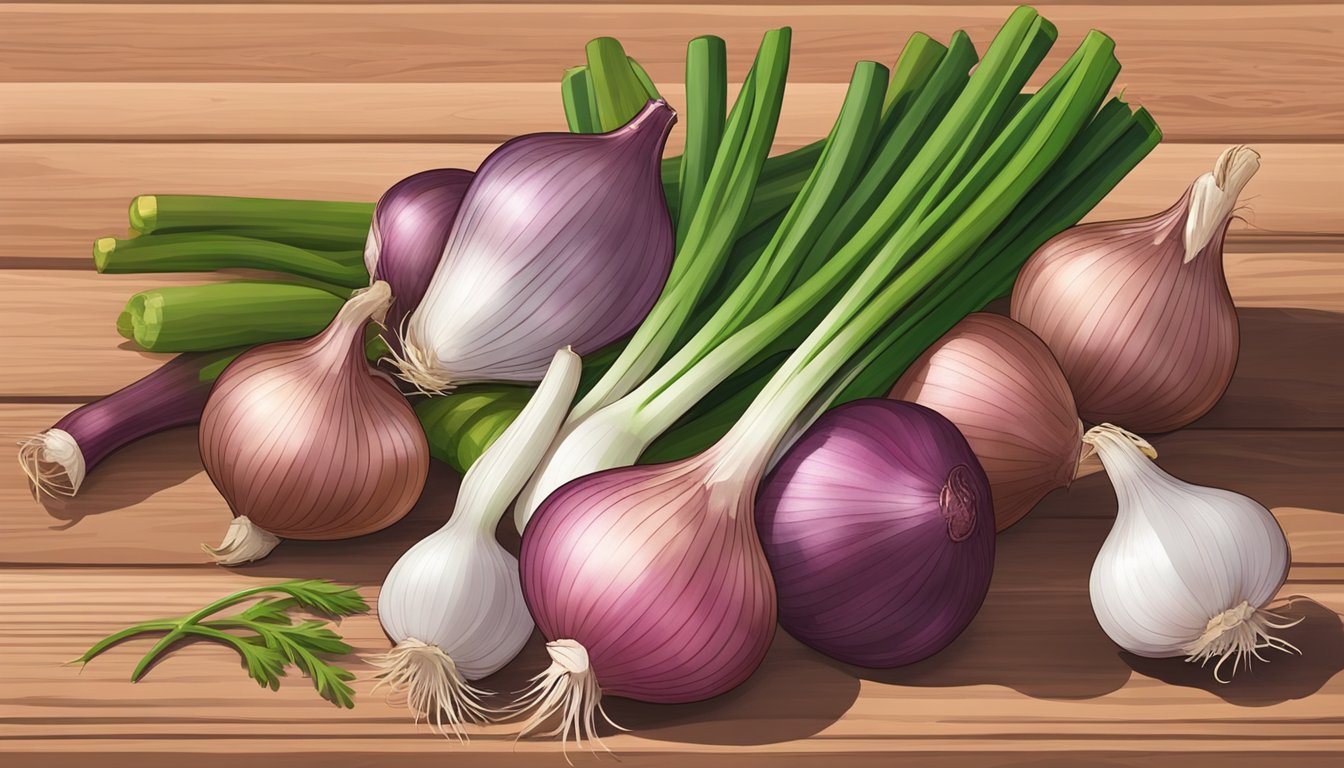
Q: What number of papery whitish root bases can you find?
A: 6